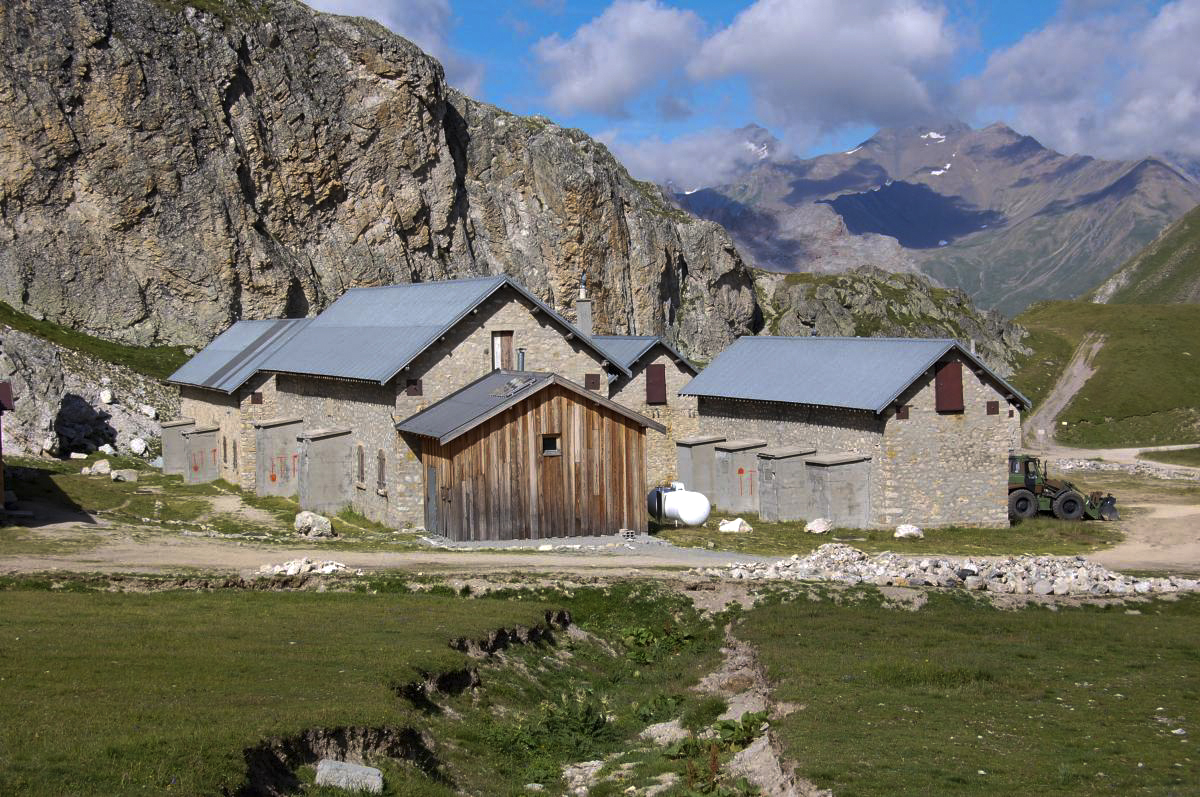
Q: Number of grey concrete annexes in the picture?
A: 8